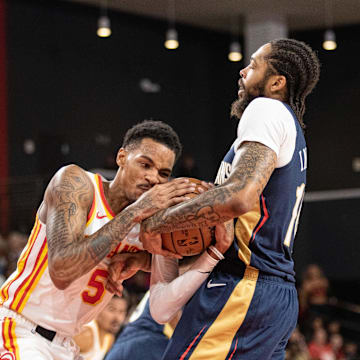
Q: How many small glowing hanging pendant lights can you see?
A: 4